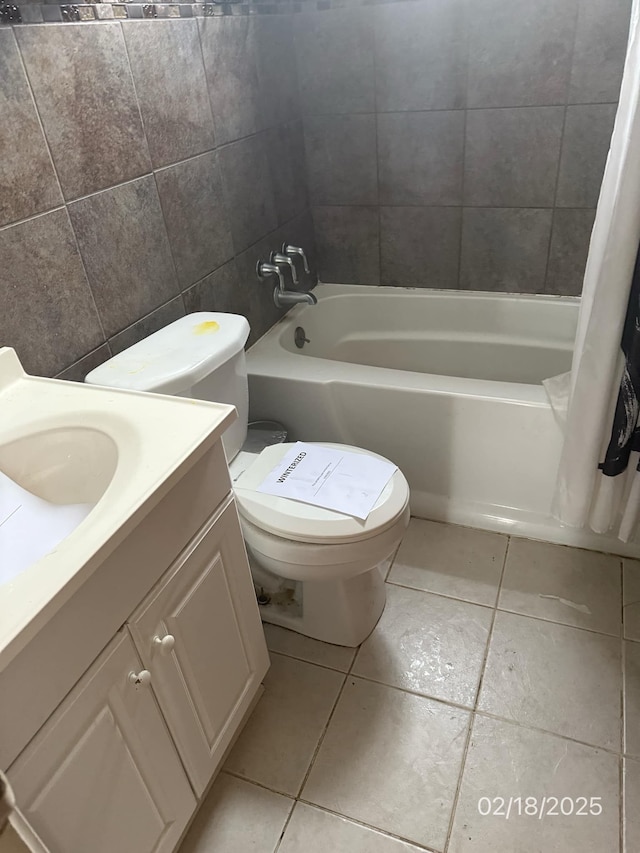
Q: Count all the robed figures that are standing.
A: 0